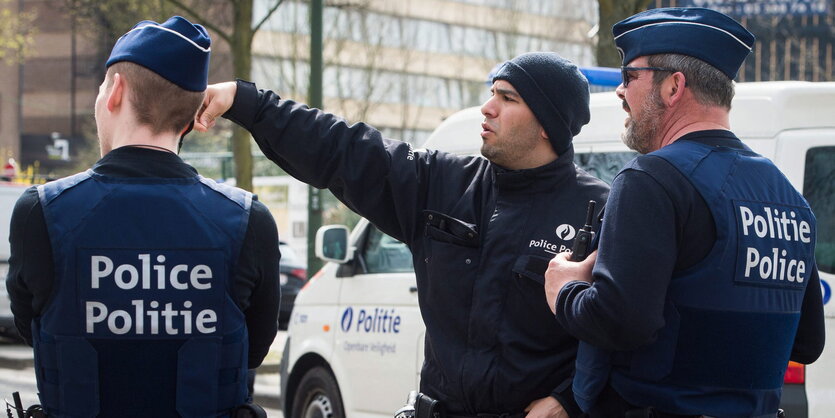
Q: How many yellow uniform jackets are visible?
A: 0